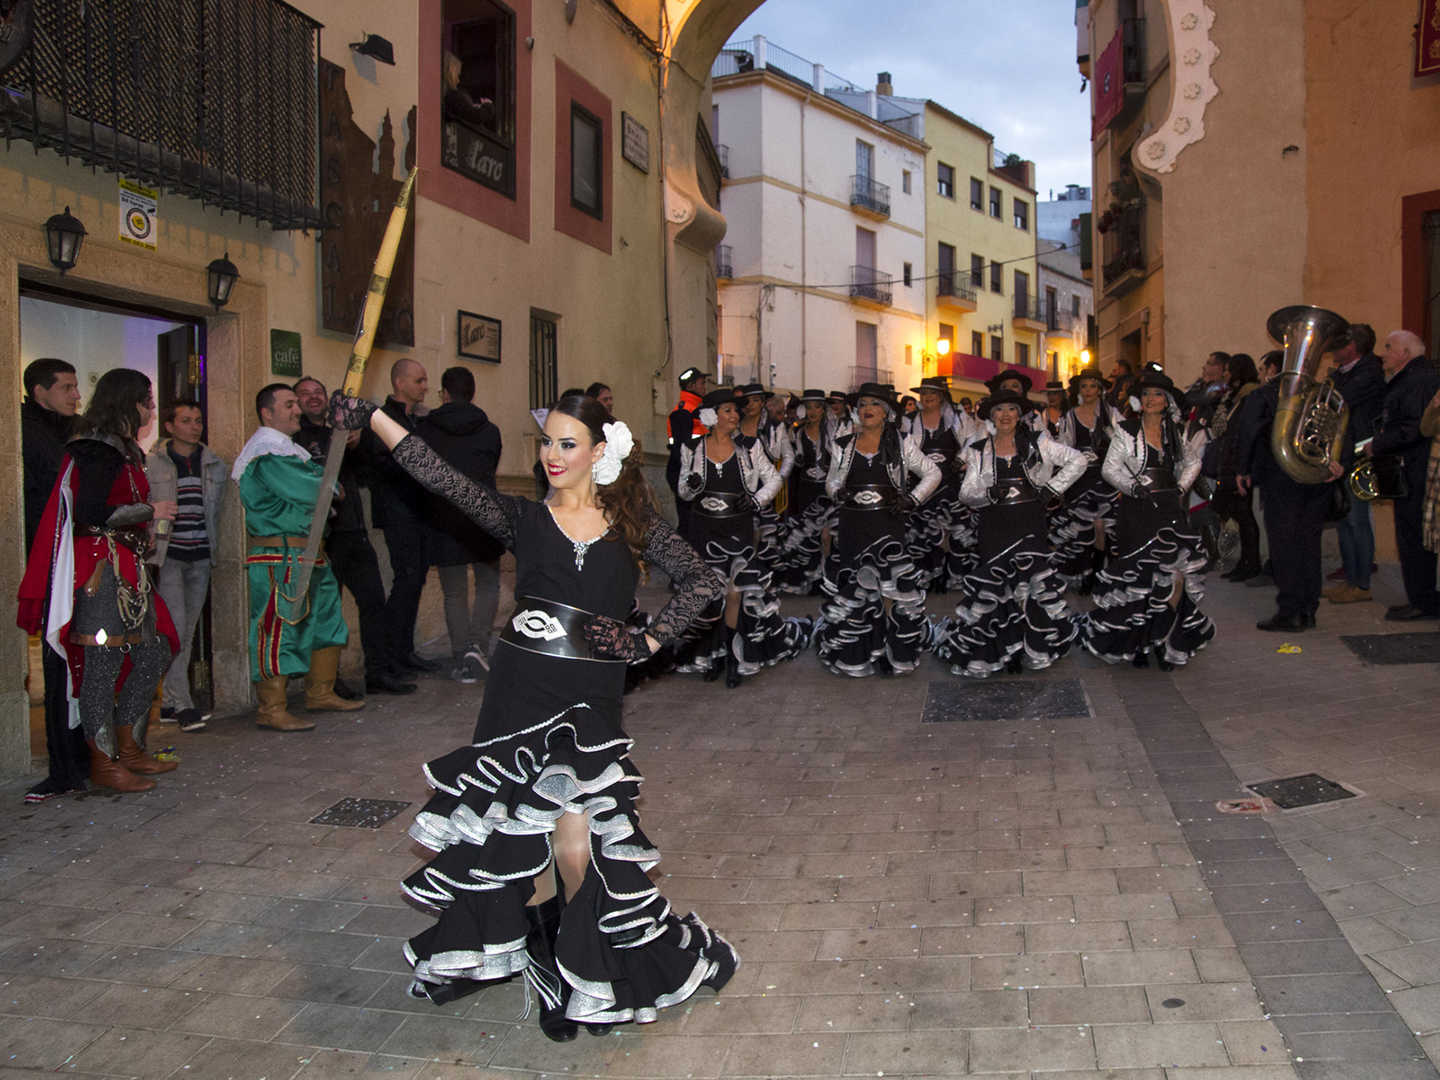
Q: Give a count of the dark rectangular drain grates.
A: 4